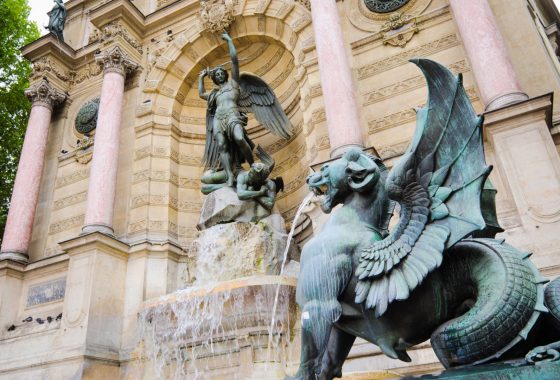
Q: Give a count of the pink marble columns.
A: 4